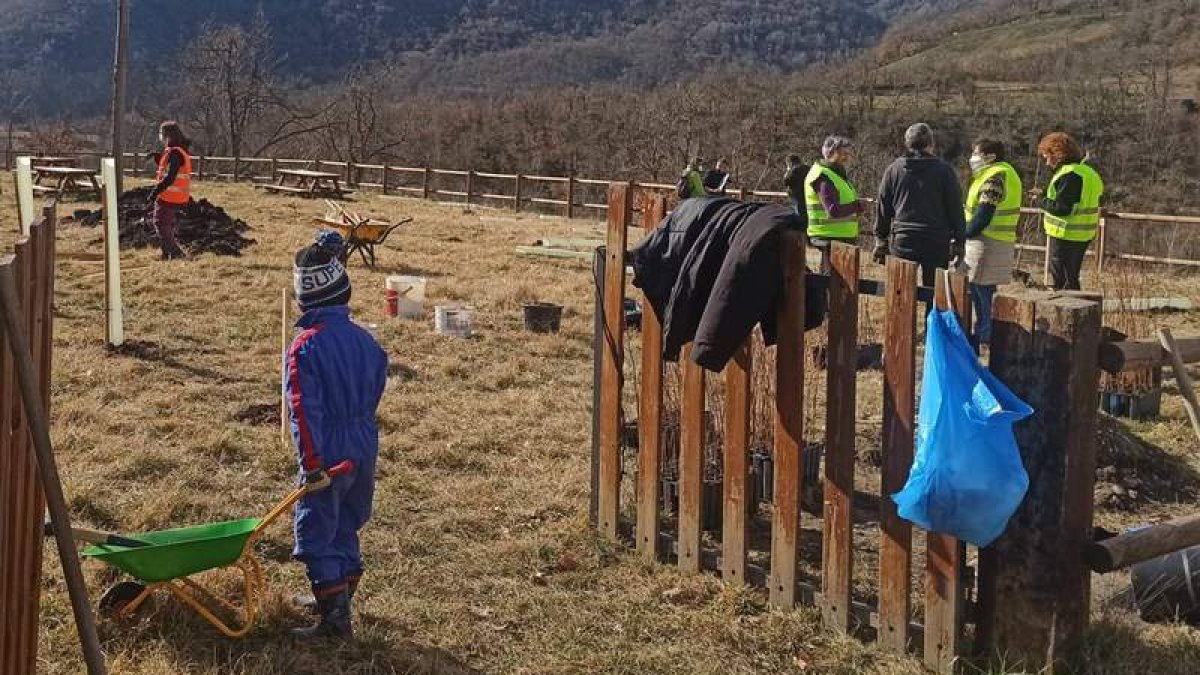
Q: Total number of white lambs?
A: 0